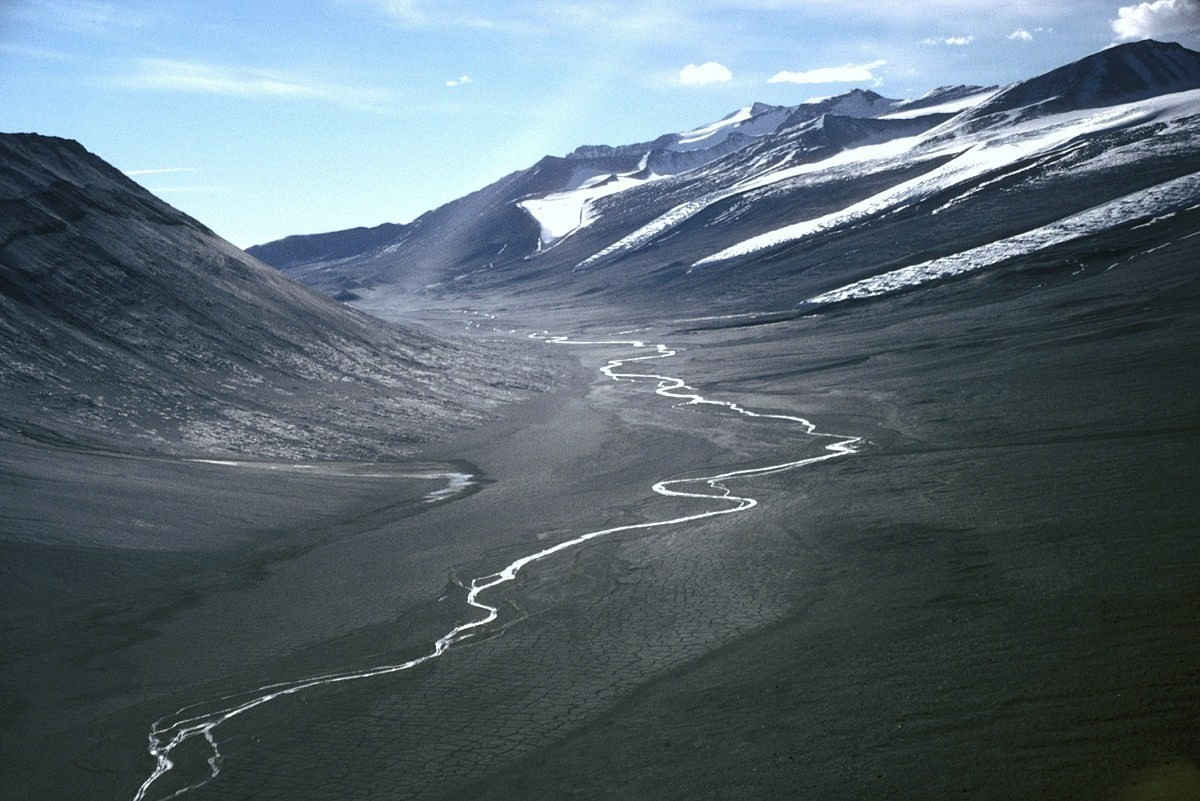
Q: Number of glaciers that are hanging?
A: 4